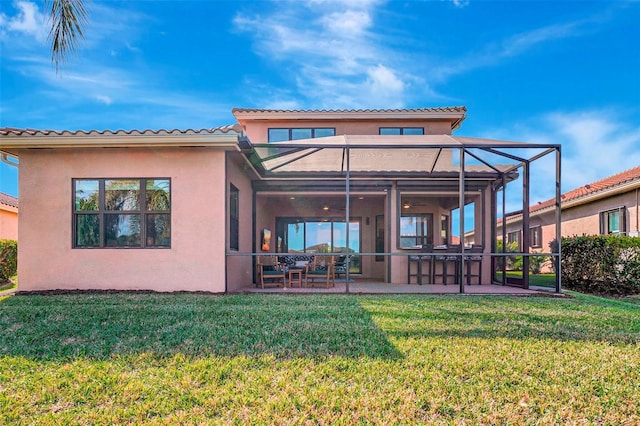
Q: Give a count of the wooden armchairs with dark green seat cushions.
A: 2